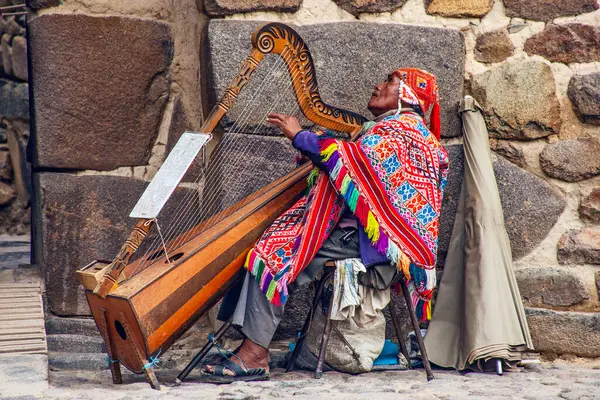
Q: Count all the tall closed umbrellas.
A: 1